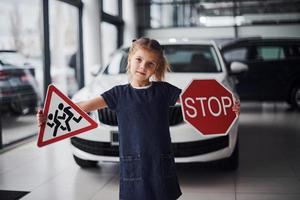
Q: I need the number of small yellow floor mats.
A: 0